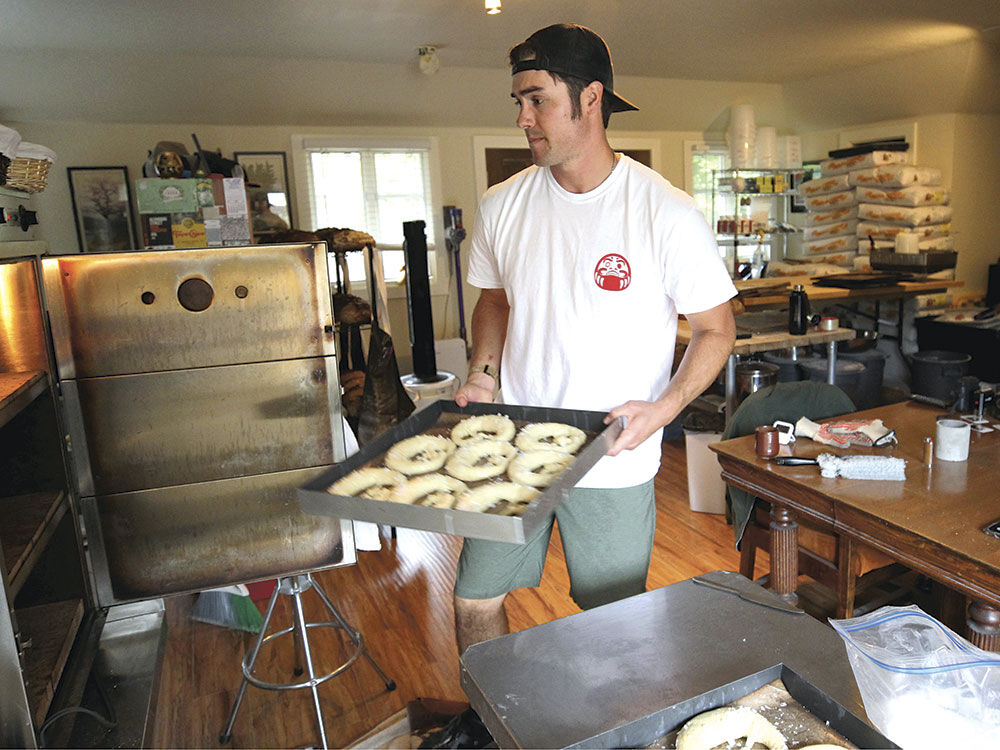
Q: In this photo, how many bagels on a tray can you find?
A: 8